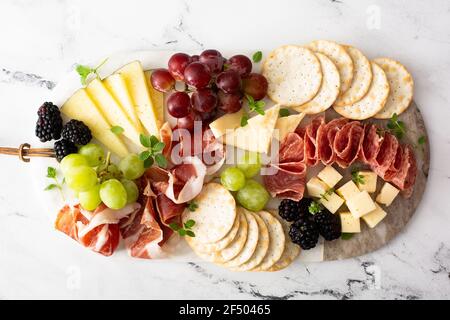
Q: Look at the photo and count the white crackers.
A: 13